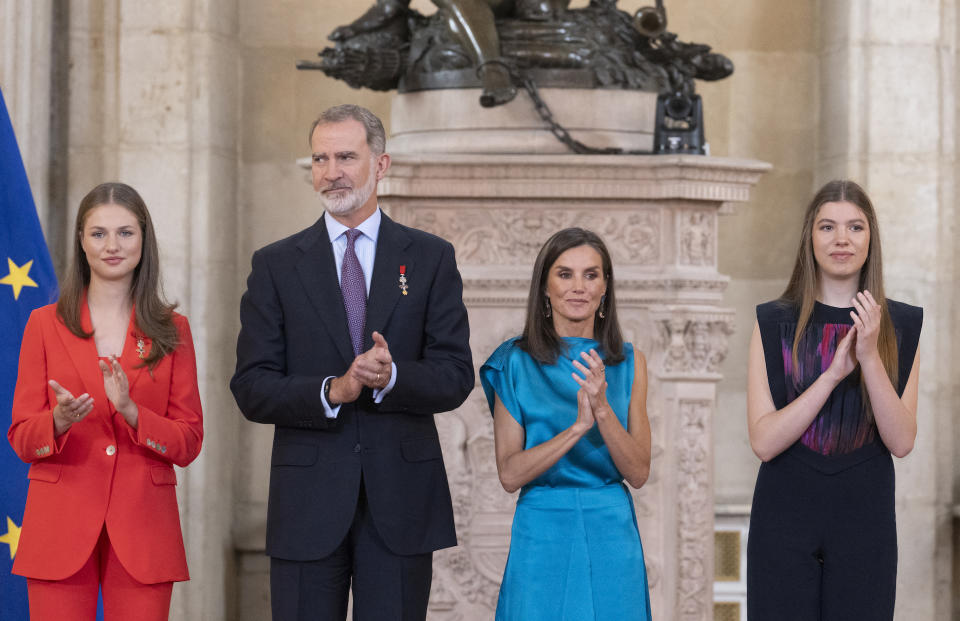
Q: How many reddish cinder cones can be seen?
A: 0